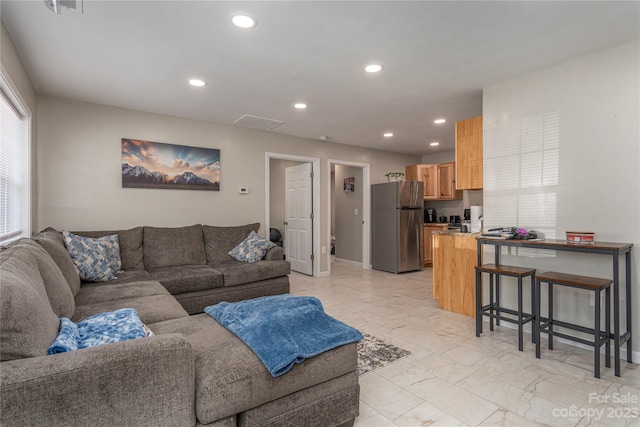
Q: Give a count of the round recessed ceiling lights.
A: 7